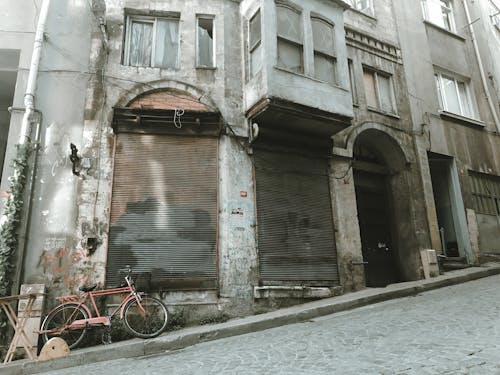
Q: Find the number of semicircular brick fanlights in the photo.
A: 1